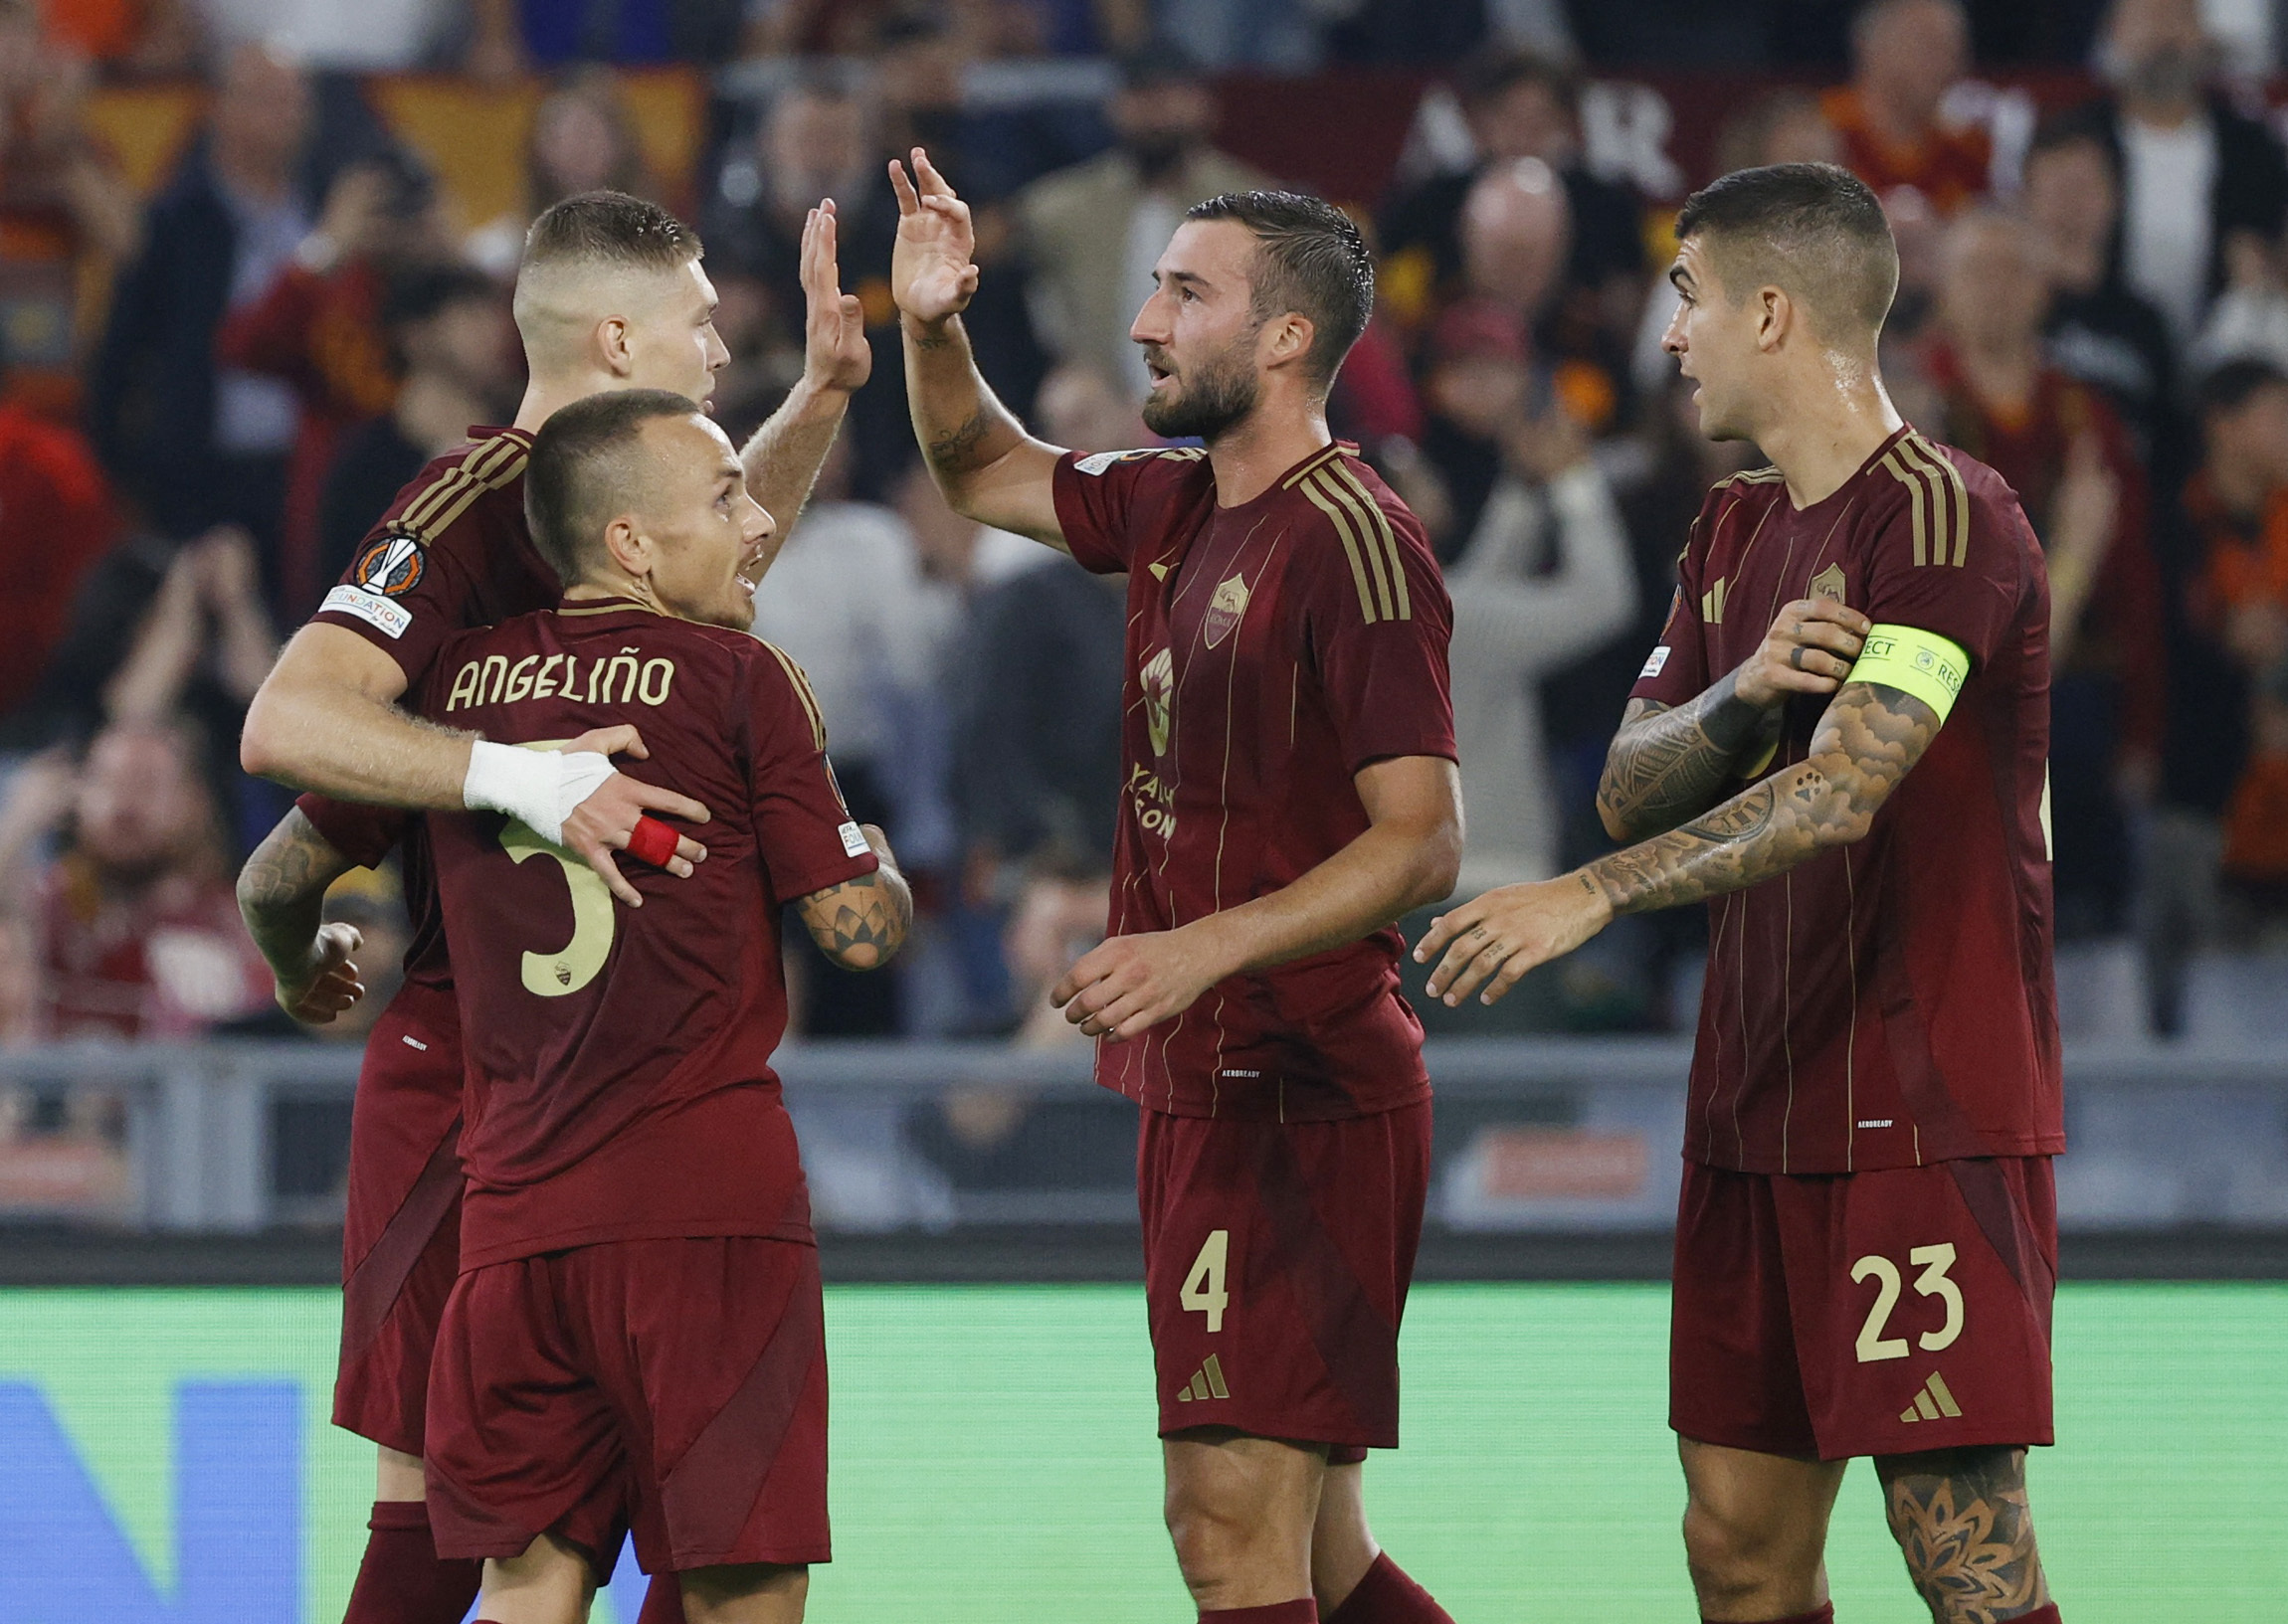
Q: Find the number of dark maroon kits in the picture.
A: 4